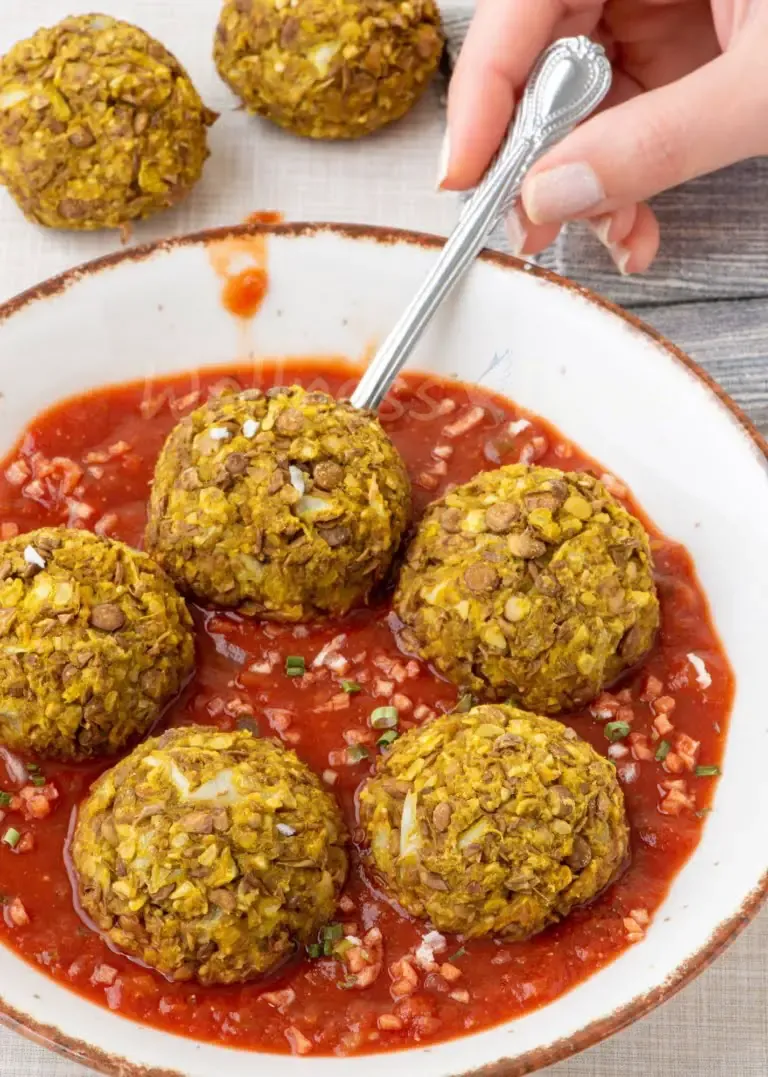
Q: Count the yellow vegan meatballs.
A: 7